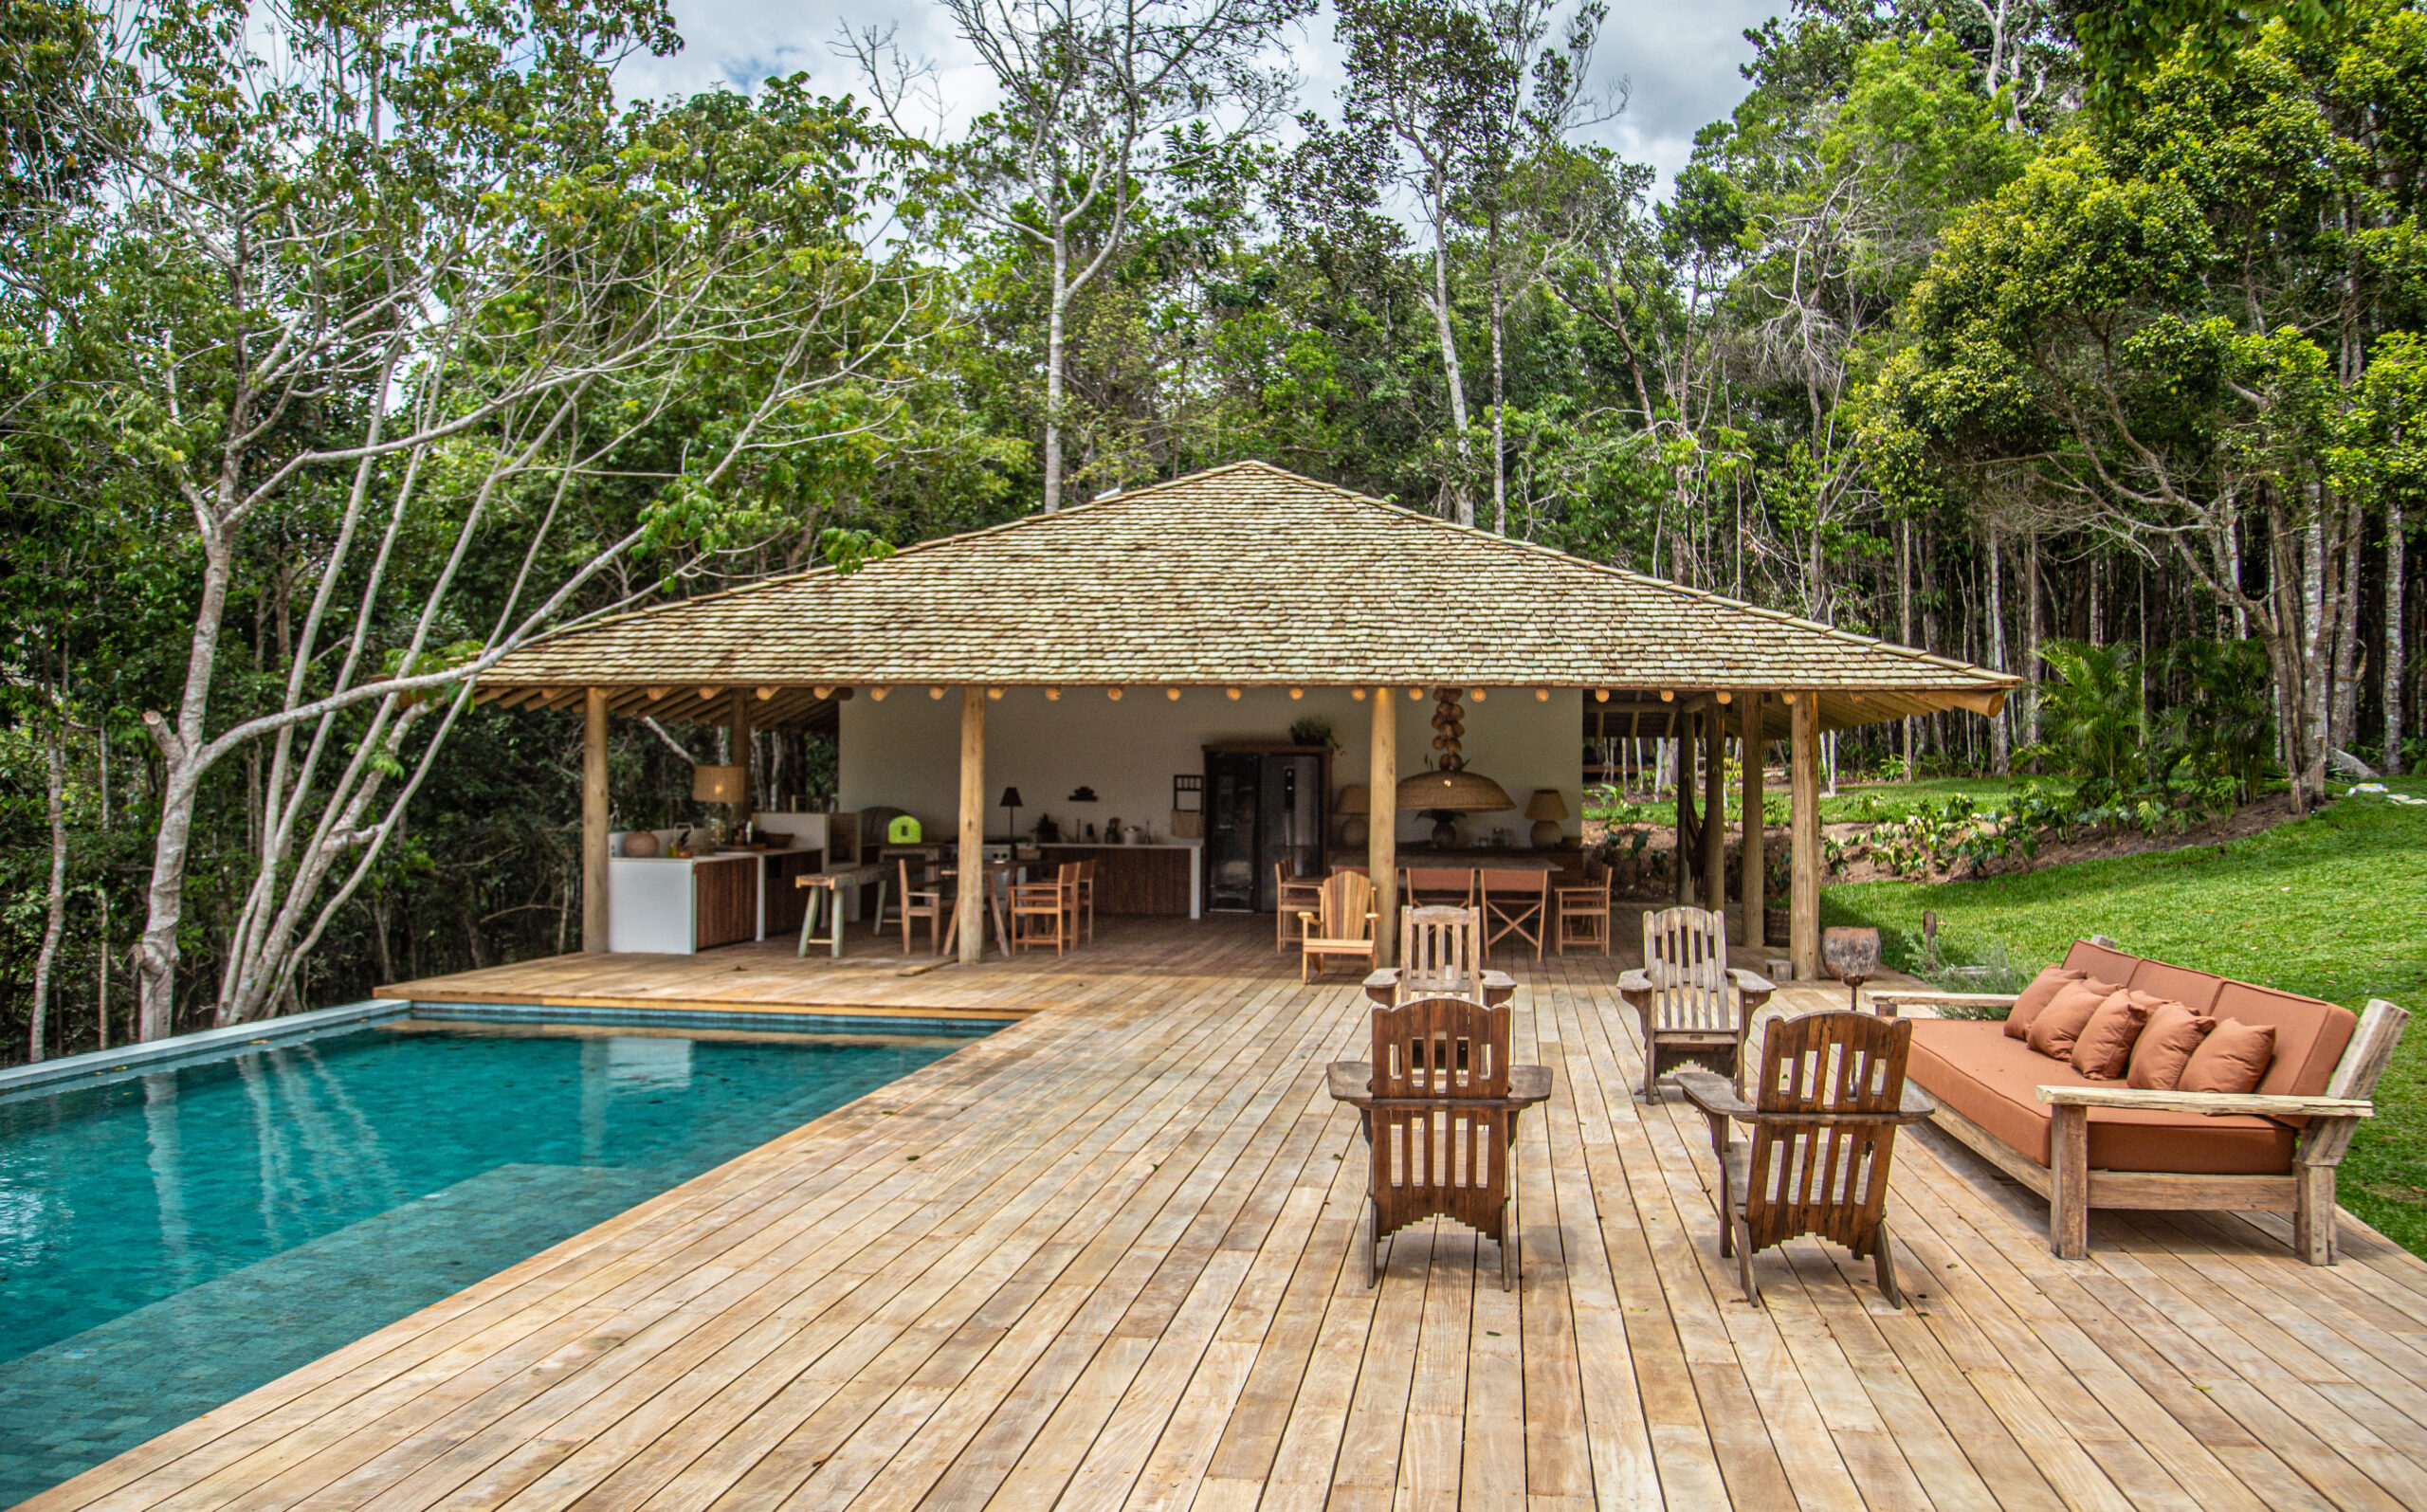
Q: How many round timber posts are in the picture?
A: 8